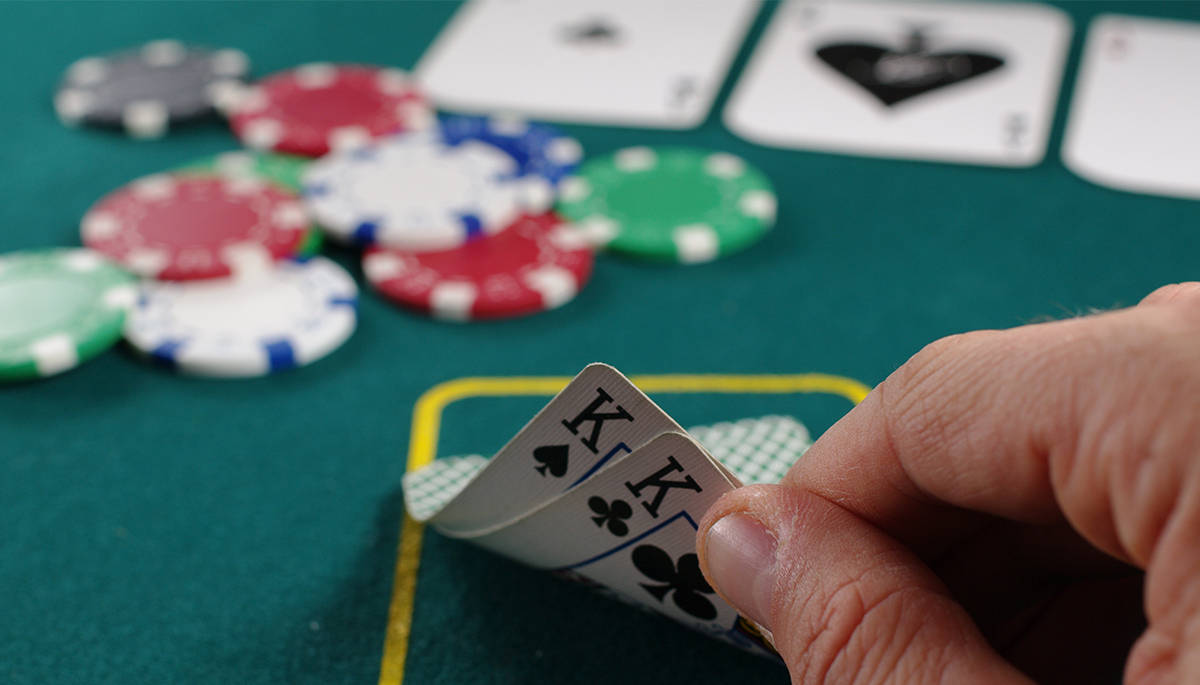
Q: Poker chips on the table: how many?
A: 10